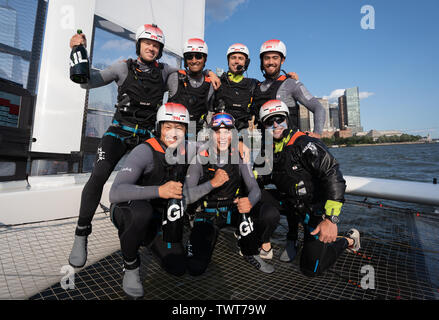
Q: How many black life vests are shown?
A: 7